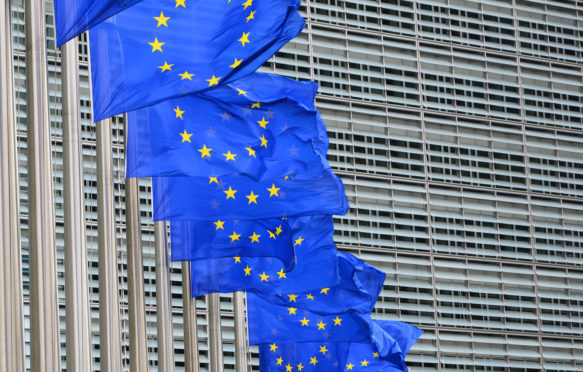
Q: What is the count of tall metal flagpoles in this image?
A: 9